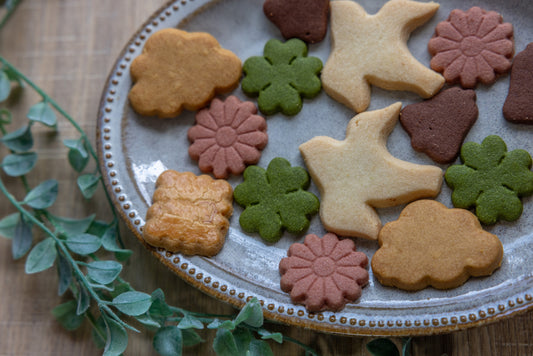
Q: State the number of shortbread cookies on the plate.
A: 14